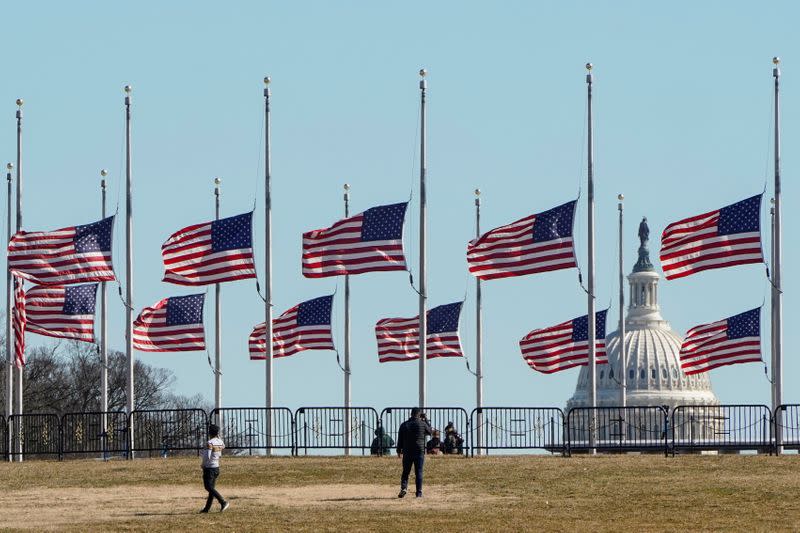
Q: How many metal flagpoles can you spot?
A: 13